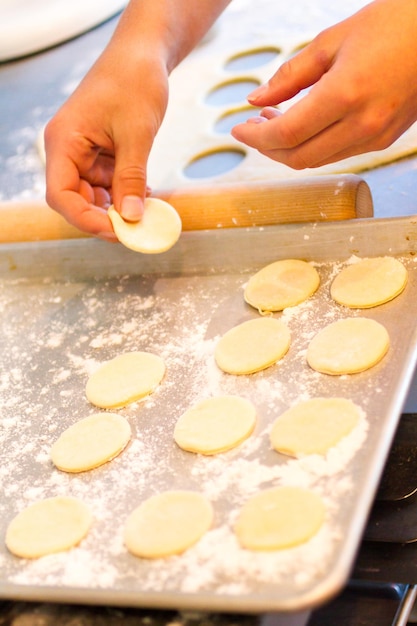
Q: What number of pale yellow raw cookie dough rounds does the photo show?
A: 12